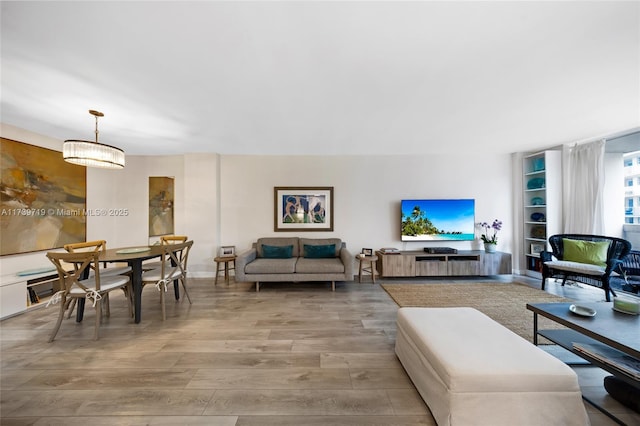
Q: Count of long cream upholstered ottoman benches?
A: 1